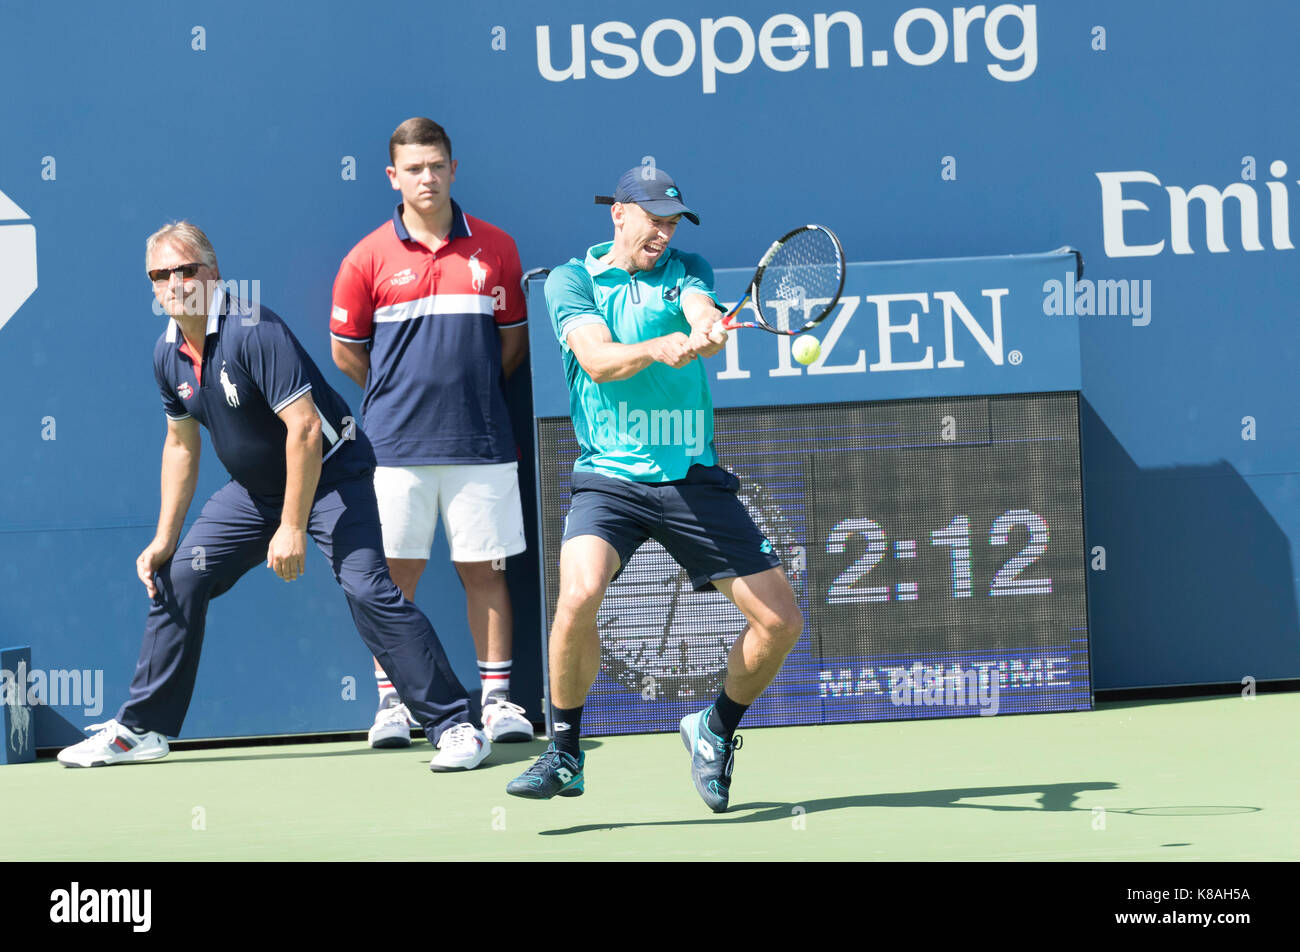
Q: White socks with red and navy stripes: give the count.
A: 2